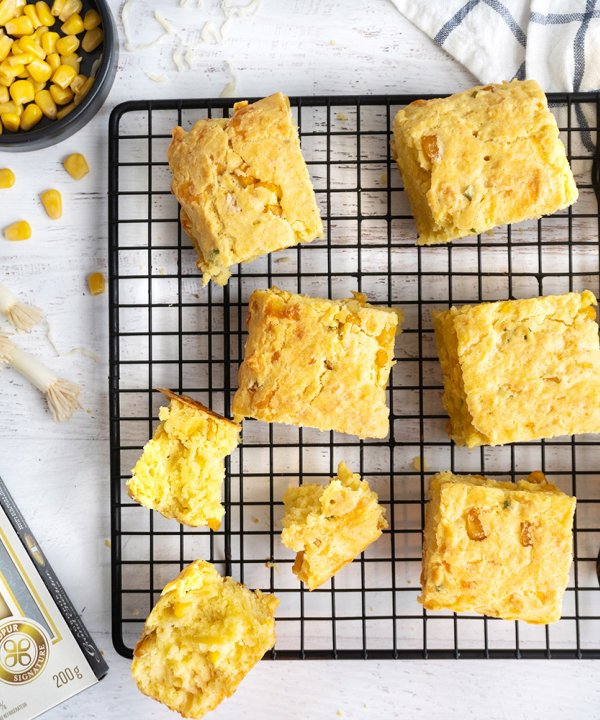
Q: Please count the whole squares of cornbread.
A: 5